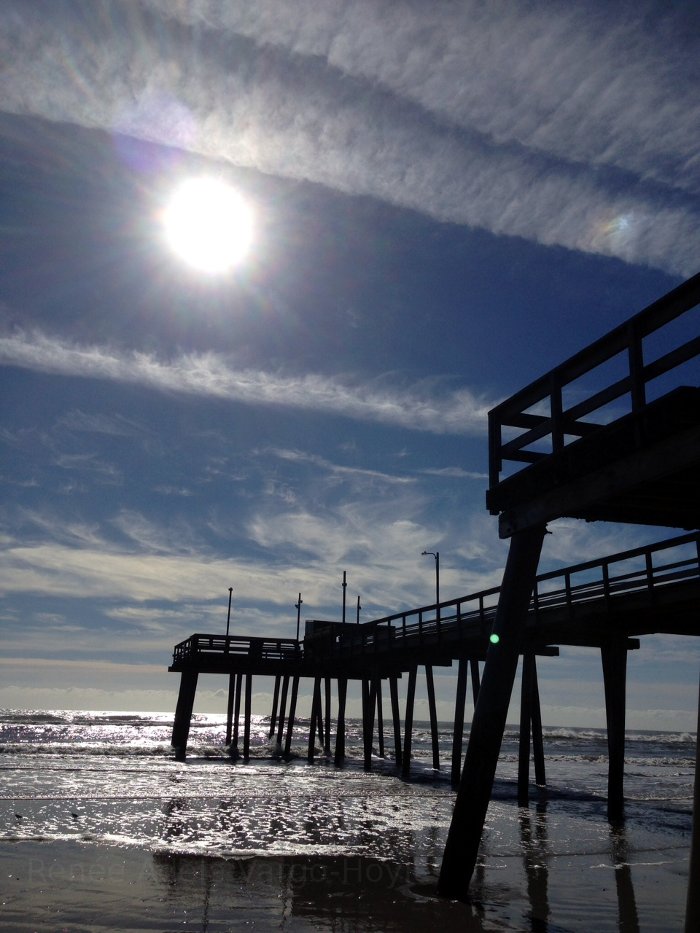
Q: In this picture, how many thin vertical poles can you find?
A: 5